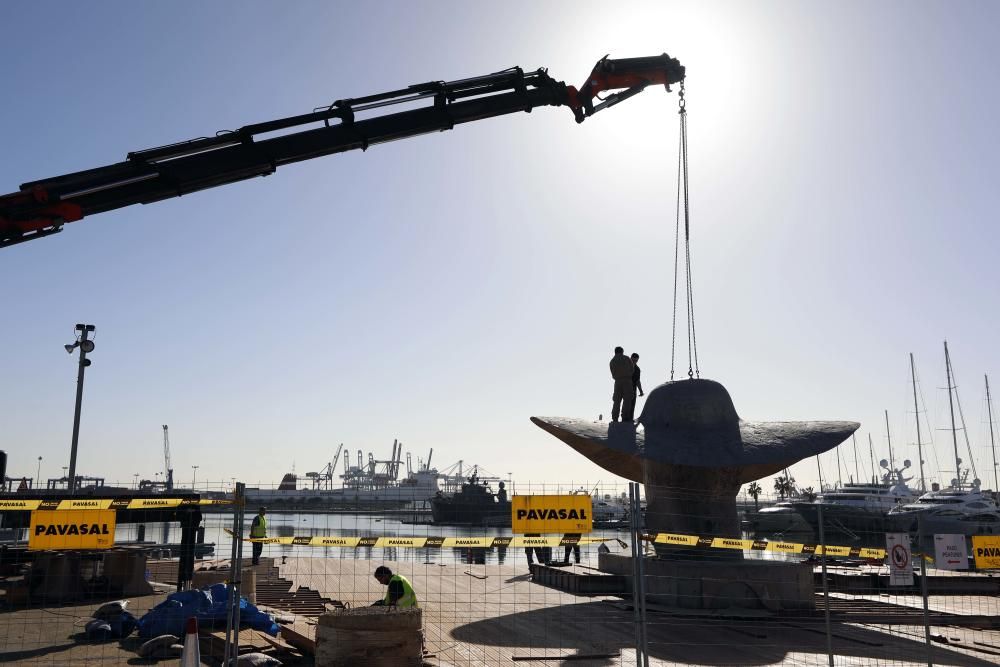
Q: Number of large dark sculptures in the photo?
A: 1